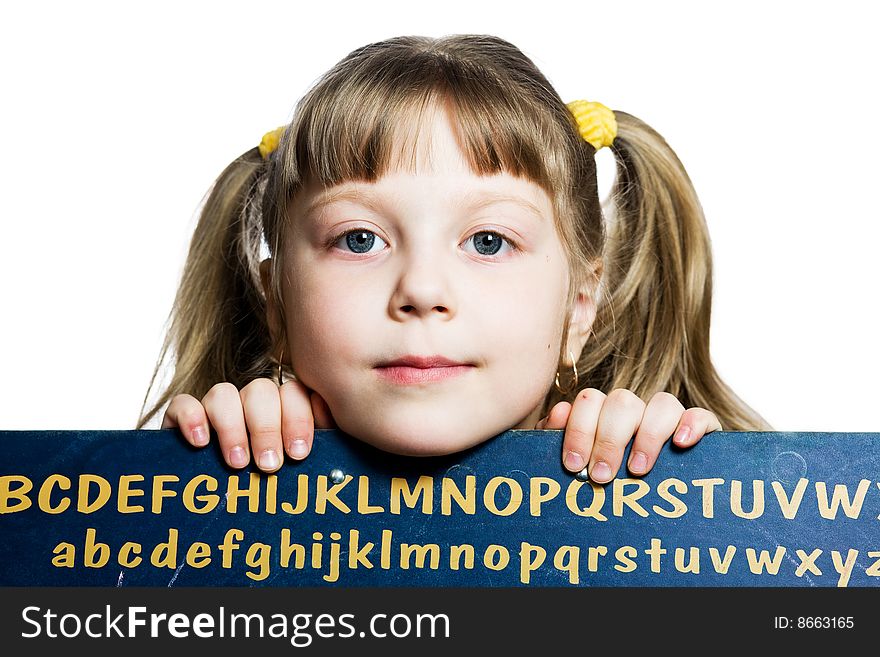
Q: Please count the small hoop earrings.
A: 2